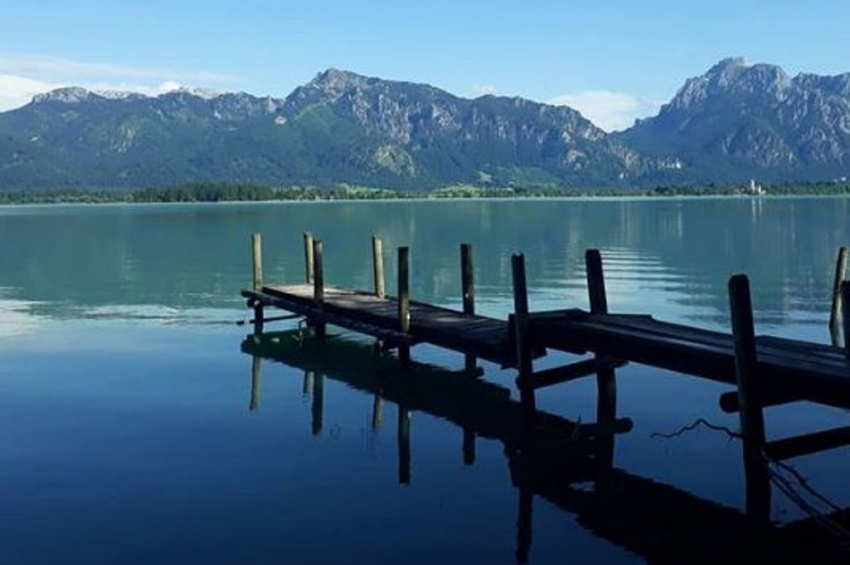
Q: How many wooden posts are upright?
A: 11